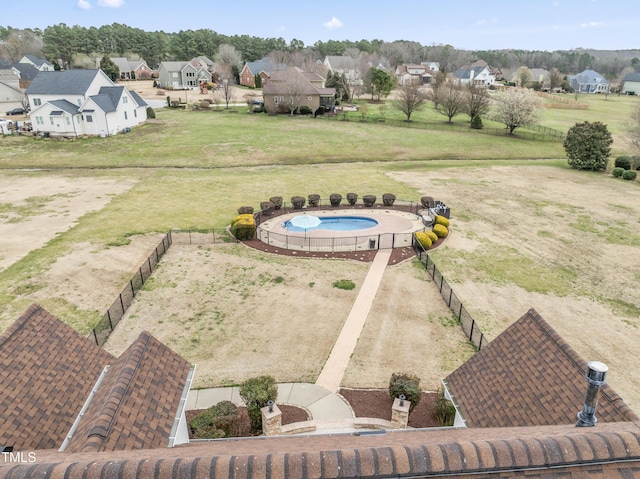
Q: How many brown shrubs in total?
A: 10